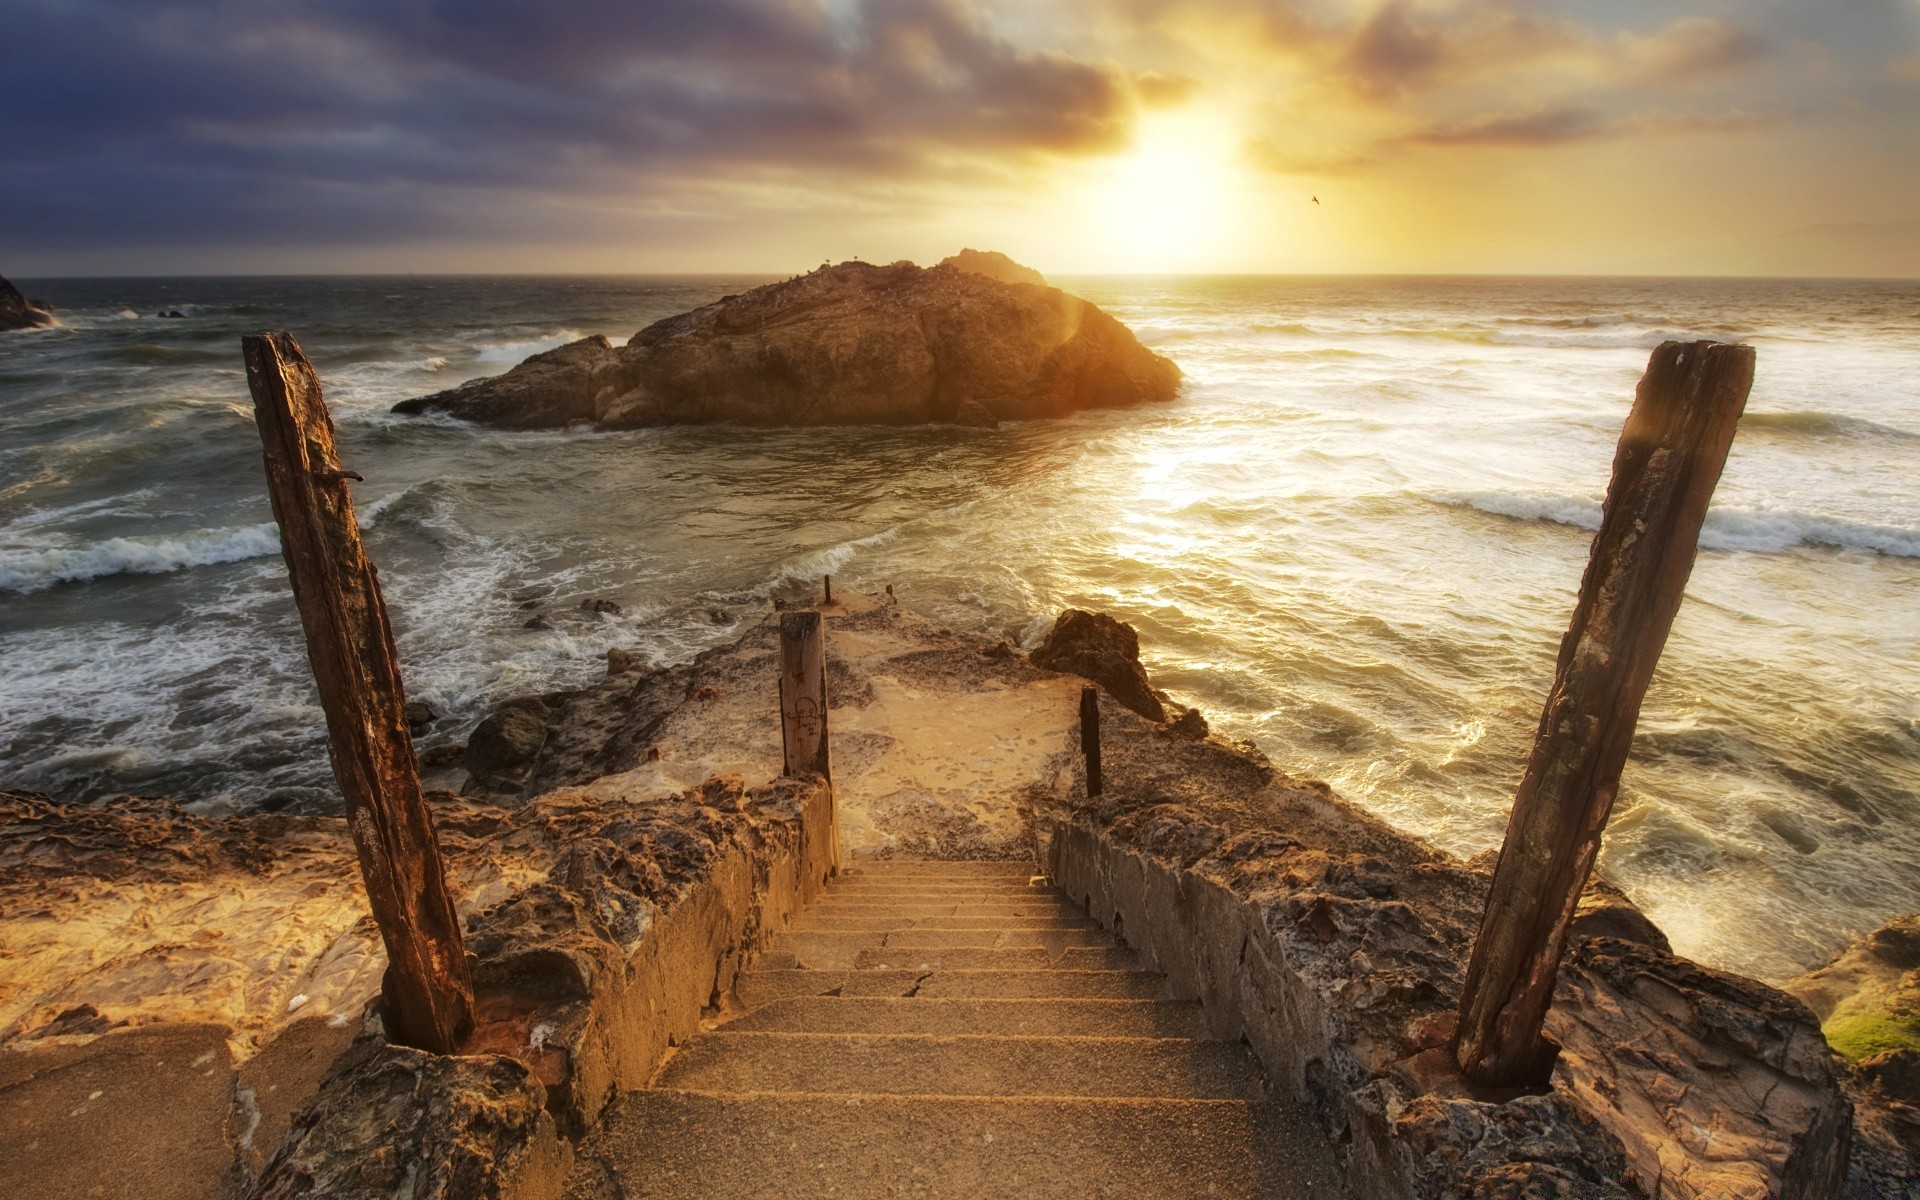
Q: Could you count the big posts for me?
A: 2